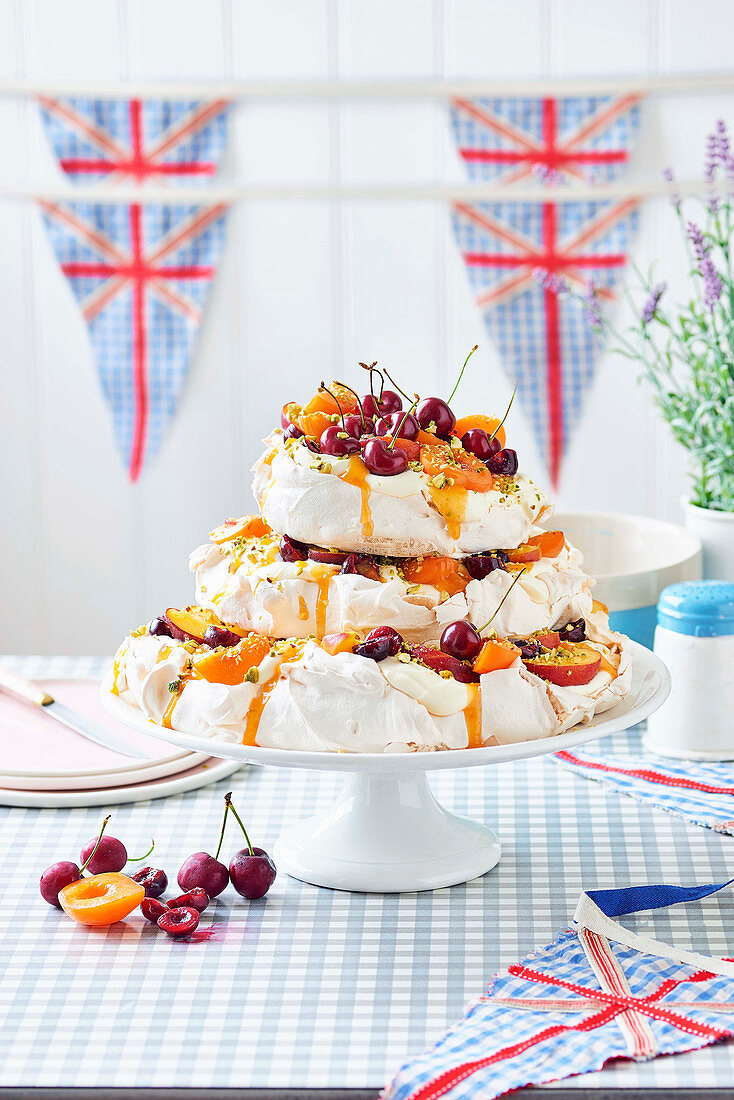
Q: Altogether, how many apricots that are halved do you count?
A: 1